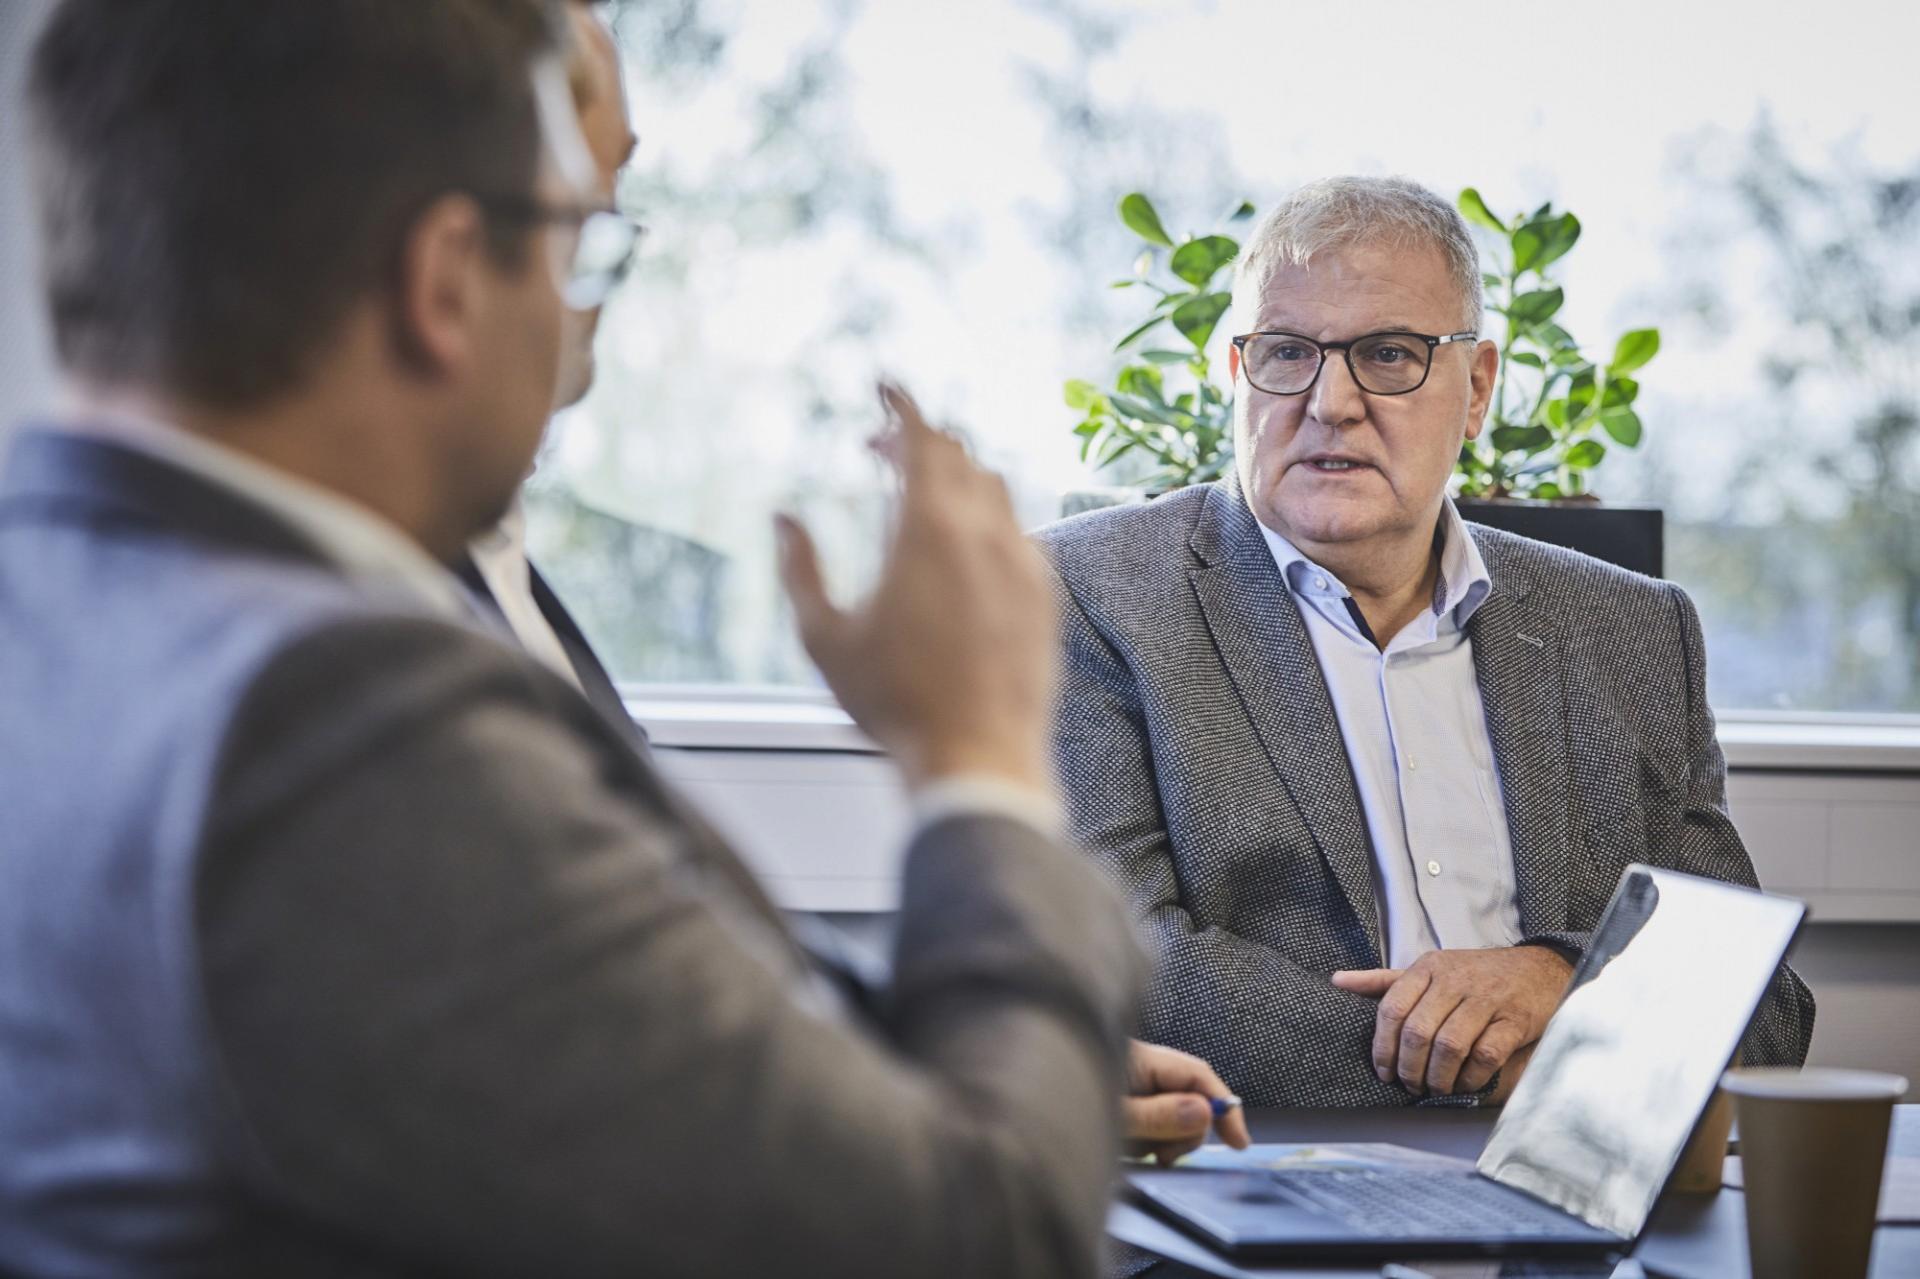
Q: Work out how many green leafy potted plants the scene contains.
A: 2